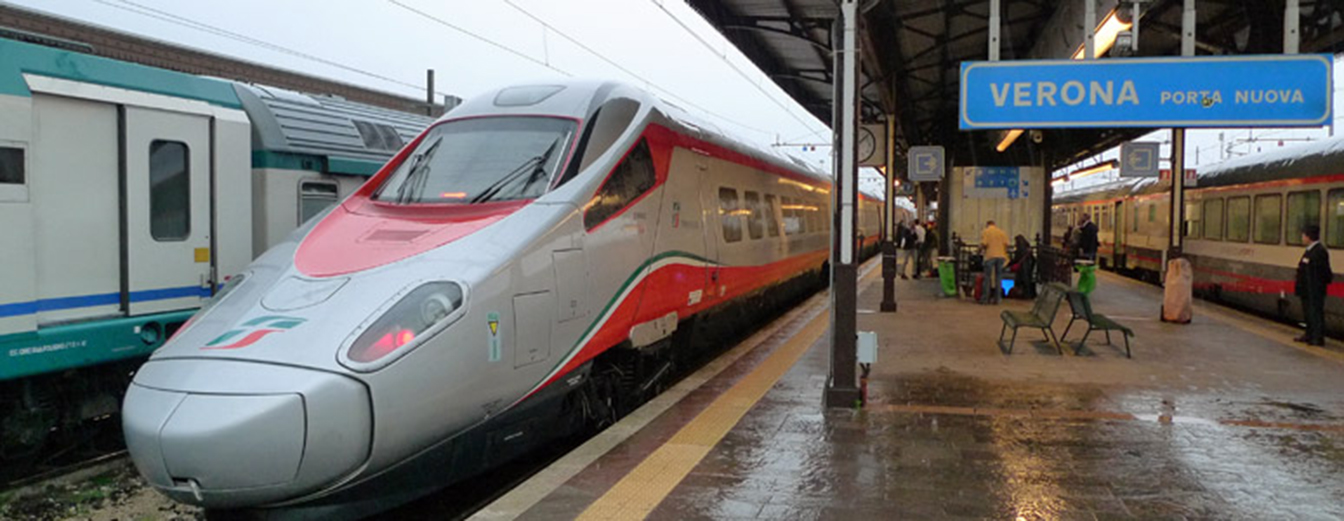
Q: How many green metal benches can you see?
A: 2